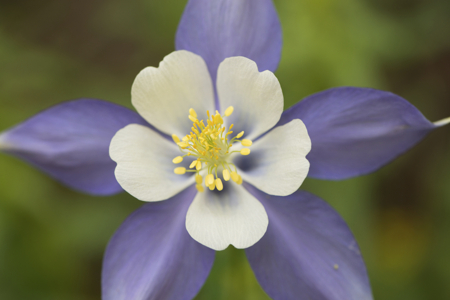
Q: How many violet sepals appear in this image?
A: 5